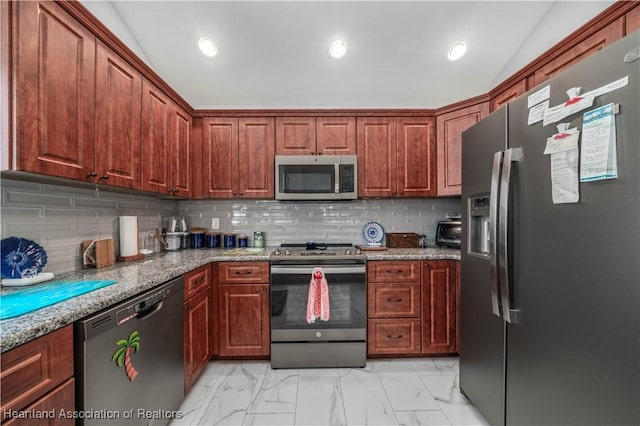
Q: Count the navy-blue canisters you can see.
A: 4